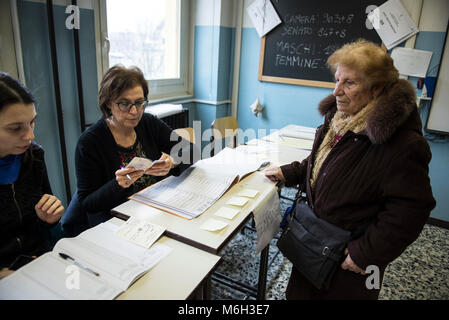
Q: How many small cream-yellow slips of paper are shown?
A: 4